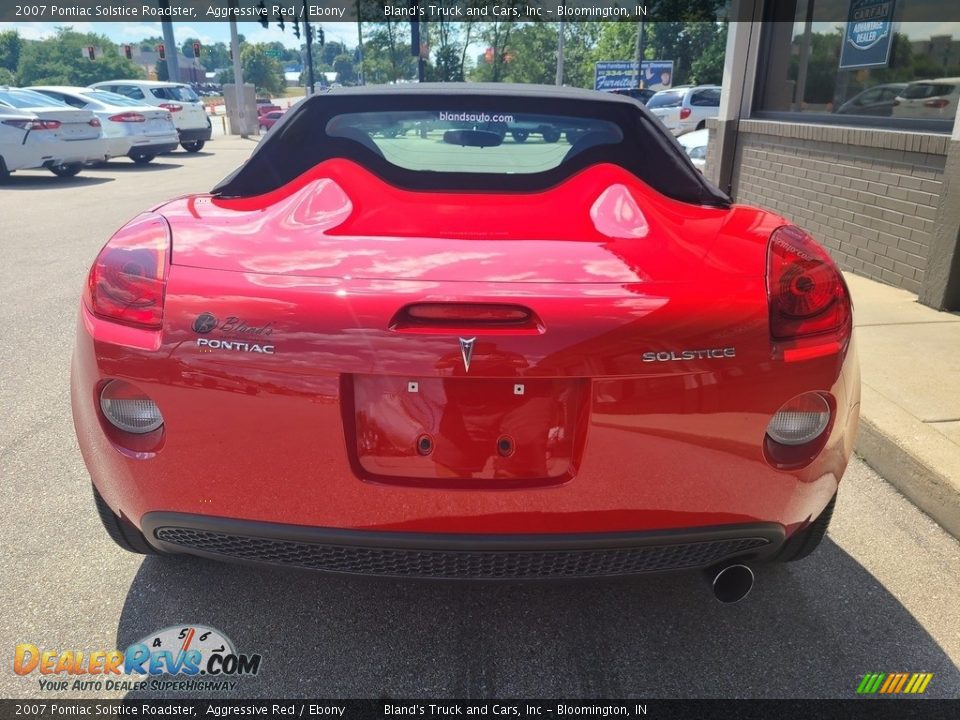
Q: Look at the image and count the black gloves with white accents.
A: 0